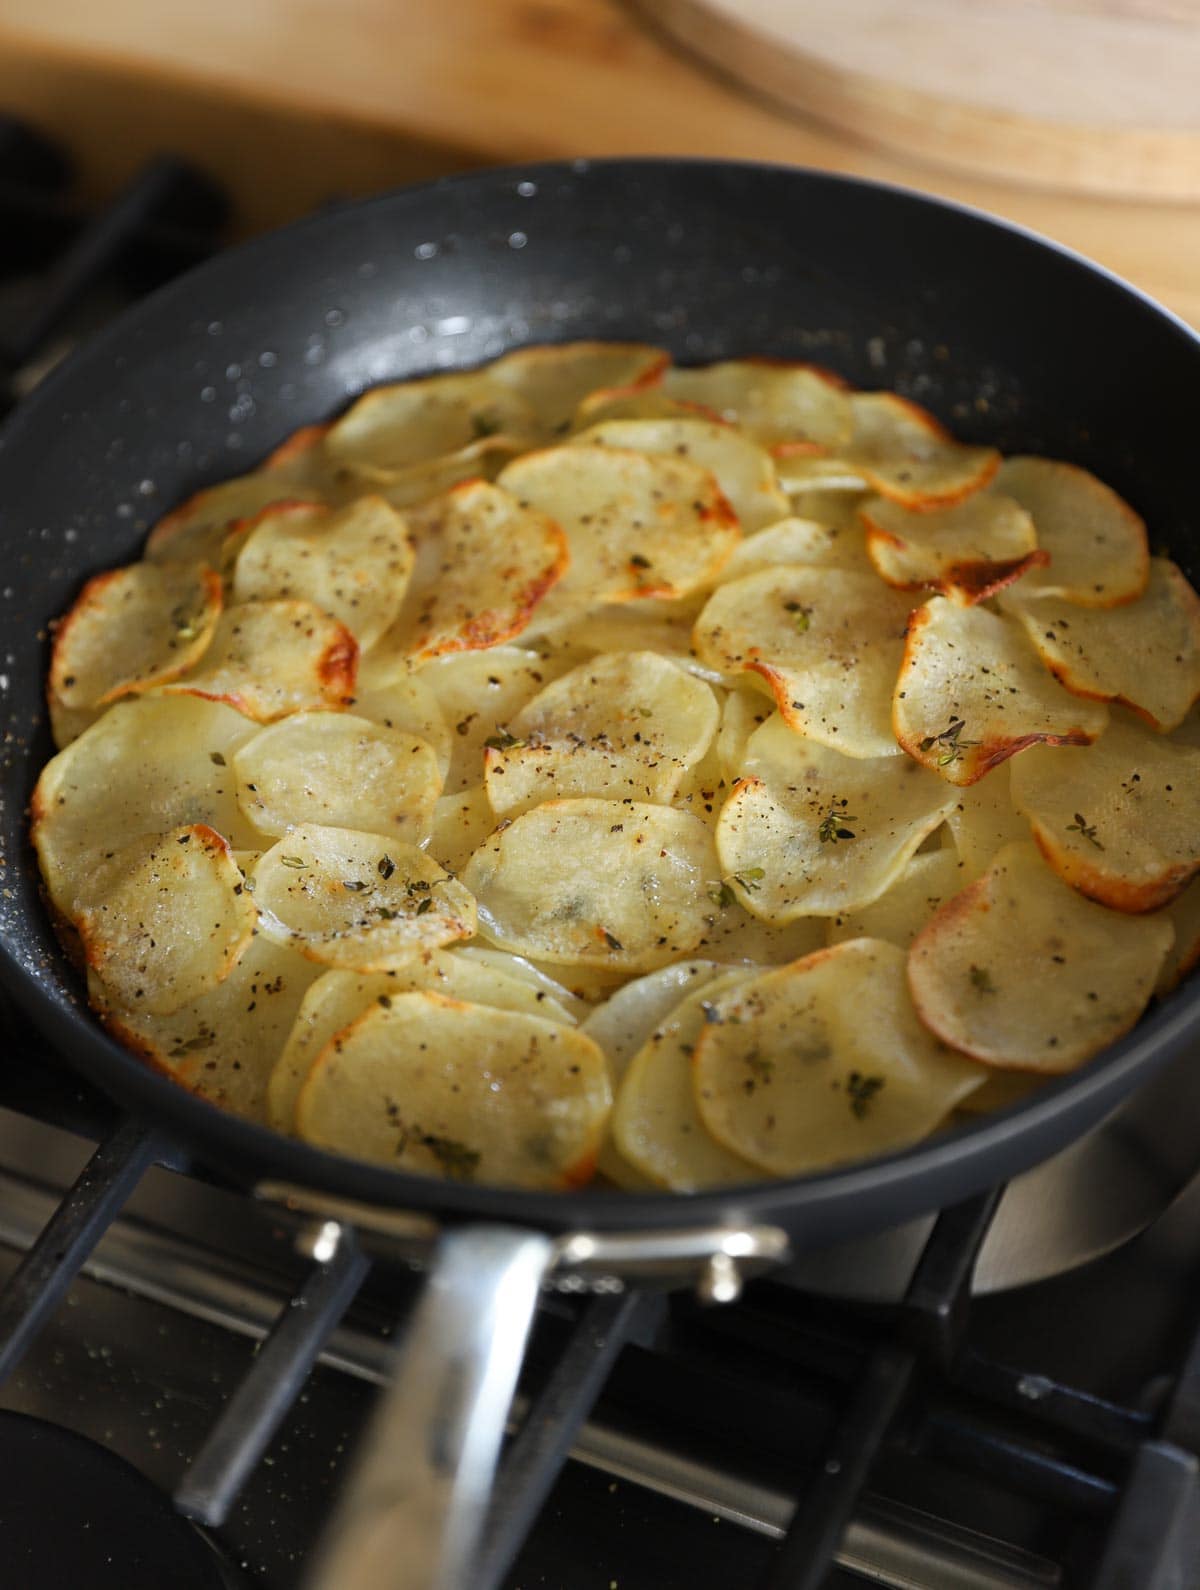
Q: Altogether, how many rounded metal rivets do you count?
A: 2